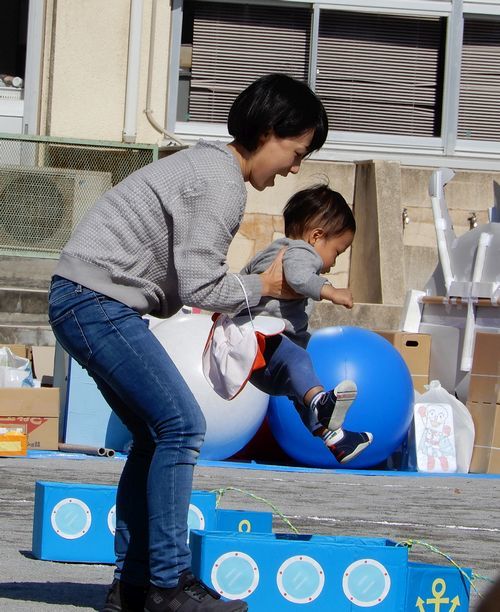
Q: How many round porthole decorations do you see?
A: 6